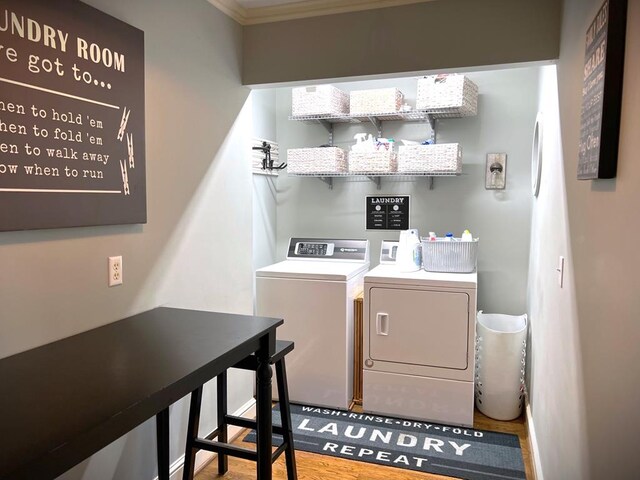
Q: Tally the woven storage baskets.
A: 6